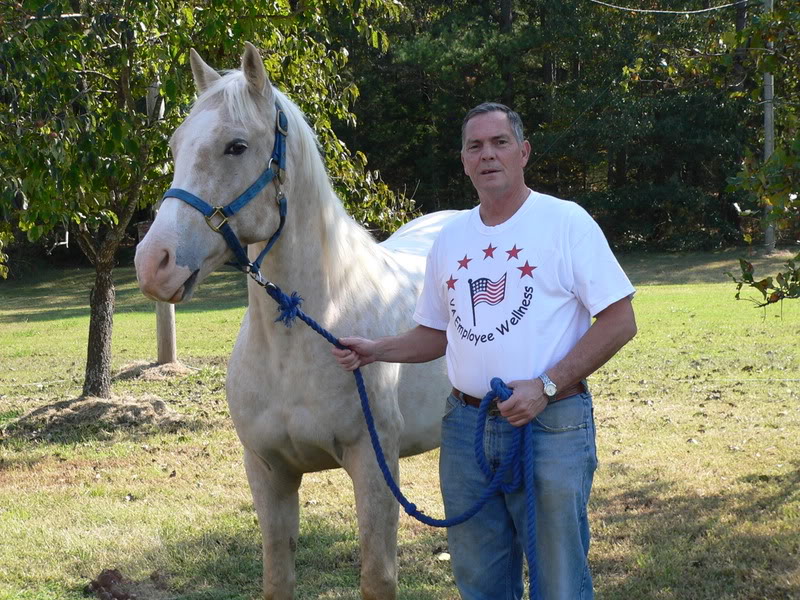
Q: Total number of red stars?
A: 5